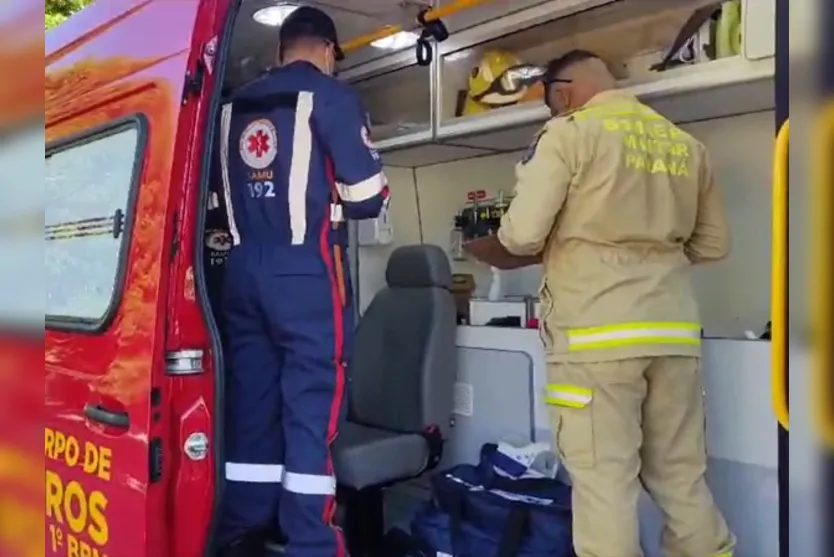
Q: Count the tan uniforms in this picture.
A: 1